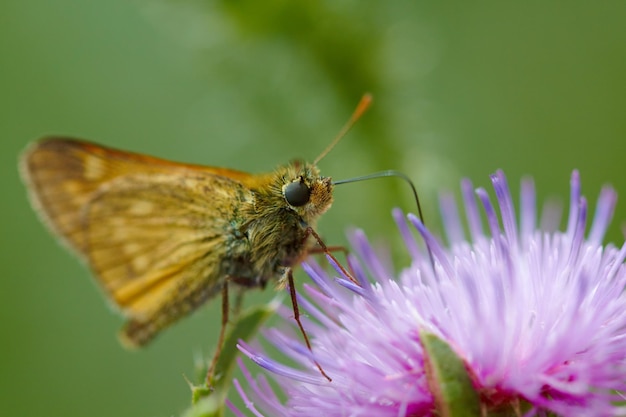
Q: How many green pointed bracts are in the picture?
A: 2